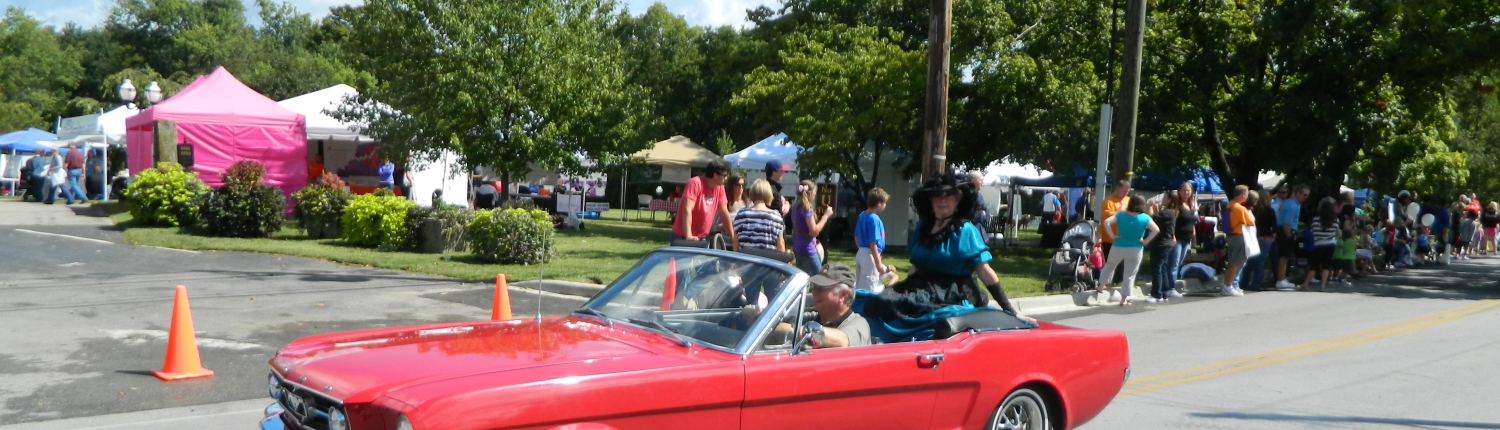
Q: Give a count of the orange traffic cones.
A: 3